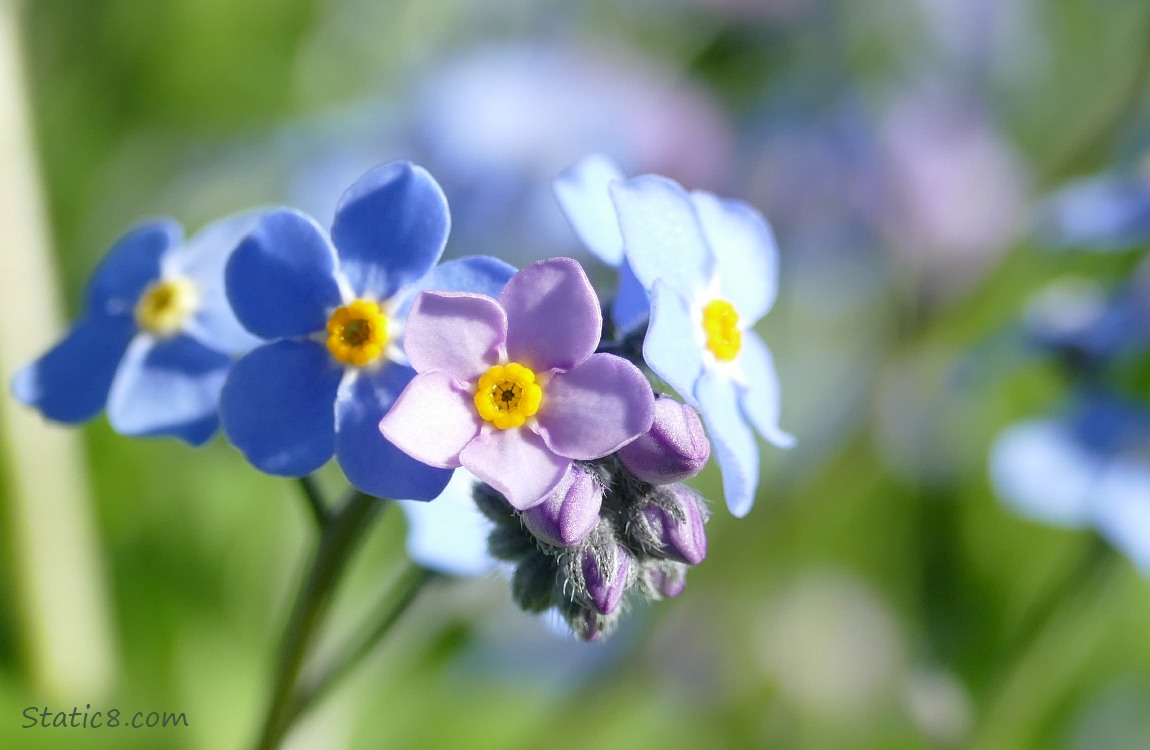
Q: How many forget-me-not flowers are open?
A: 4